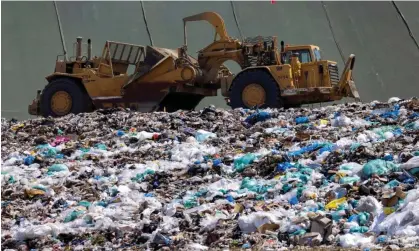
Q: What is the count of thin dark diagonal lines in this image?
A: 5